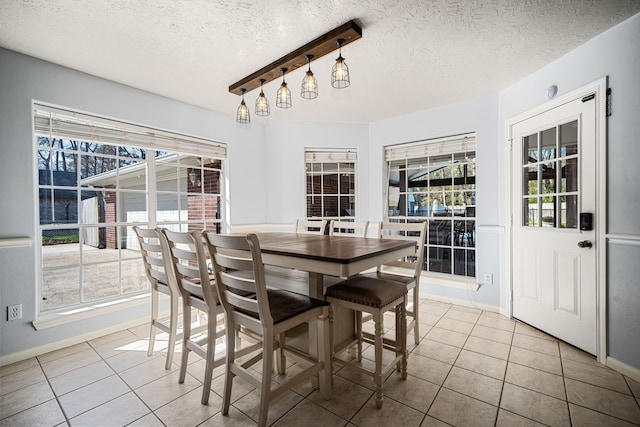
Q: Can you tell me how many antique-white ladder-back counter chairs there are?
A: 6